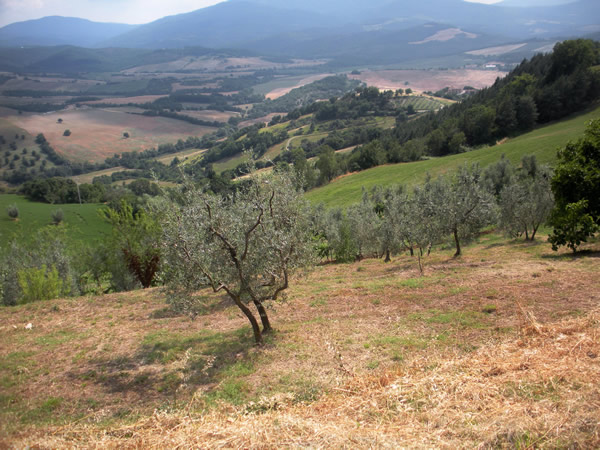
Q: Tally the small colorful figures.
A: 0